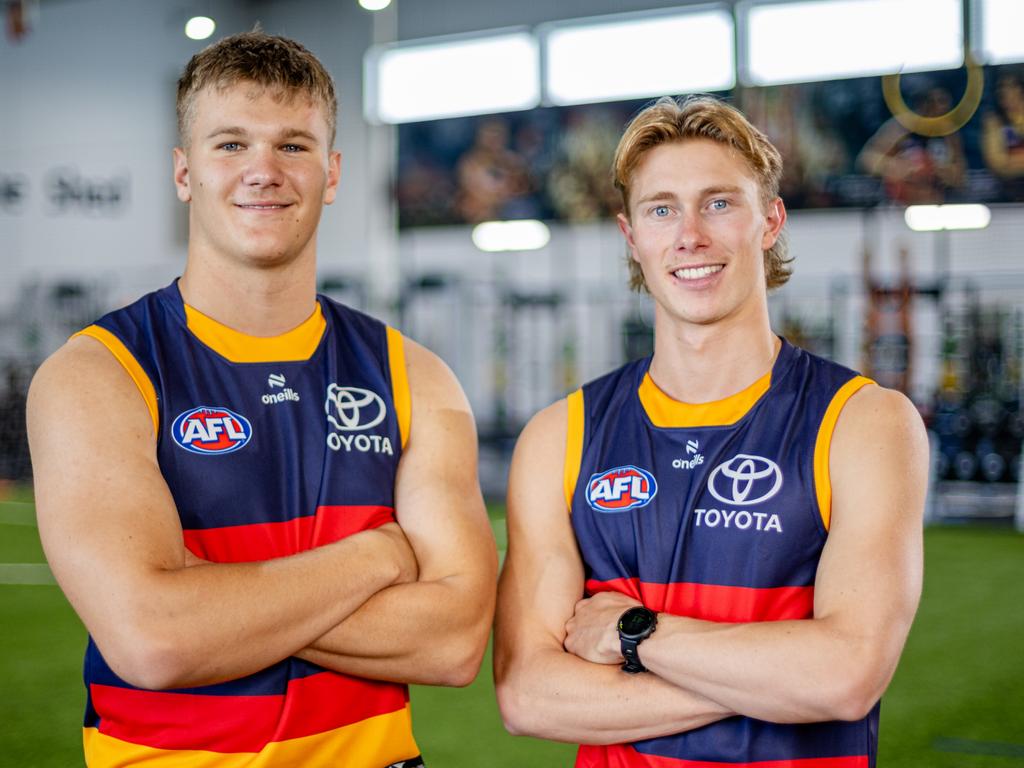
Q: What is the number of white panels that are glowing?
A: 4